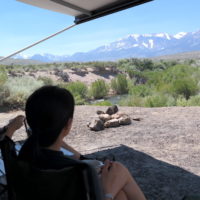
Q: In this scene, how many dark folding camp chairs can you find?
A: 1